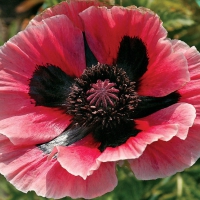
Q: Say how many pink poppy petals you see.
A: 6